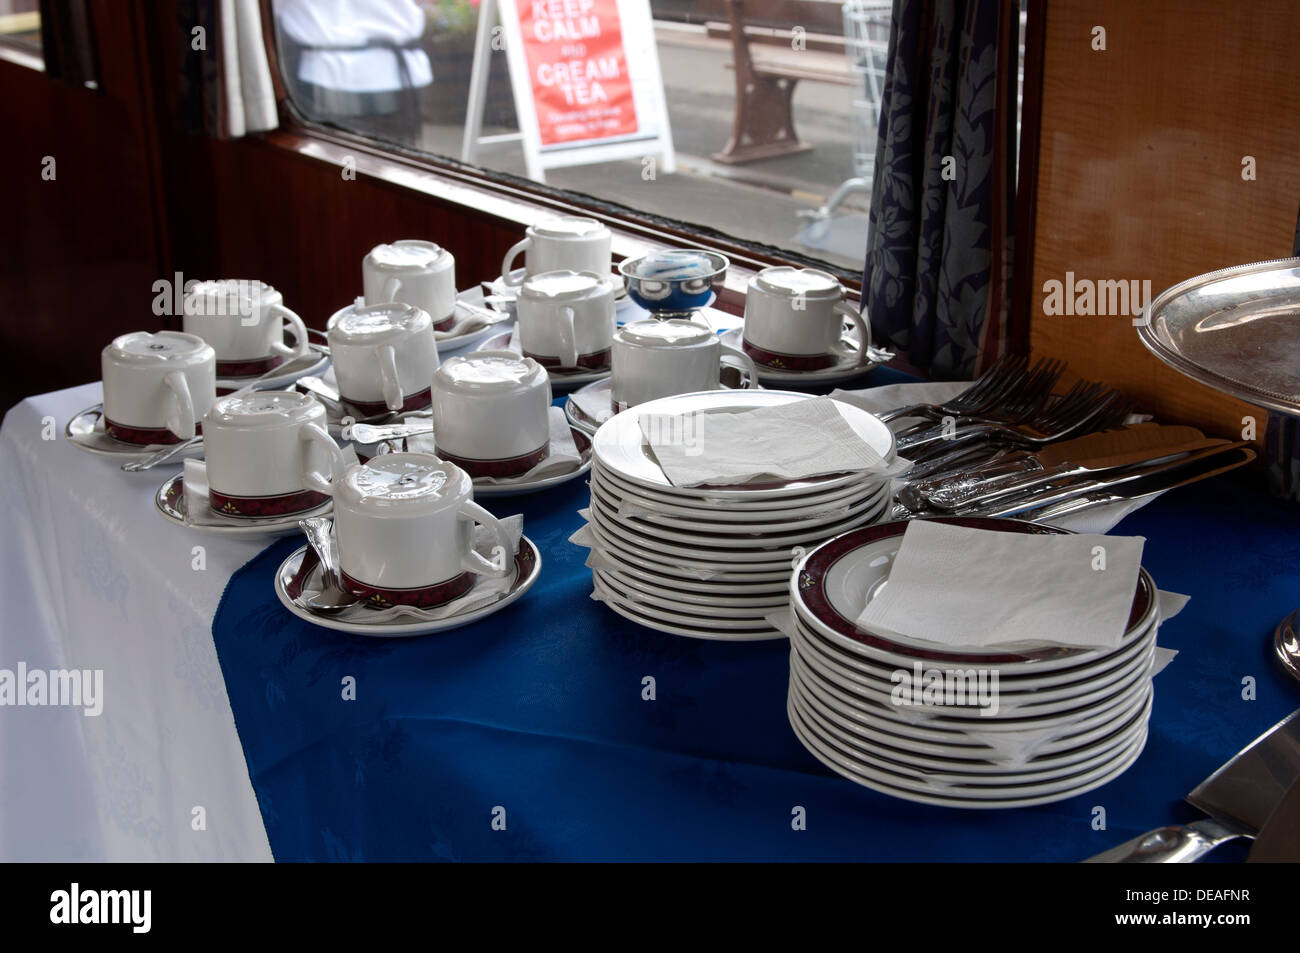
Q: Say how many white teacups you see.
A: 11